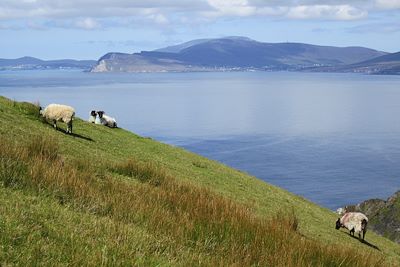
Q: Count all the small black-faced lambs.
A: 2